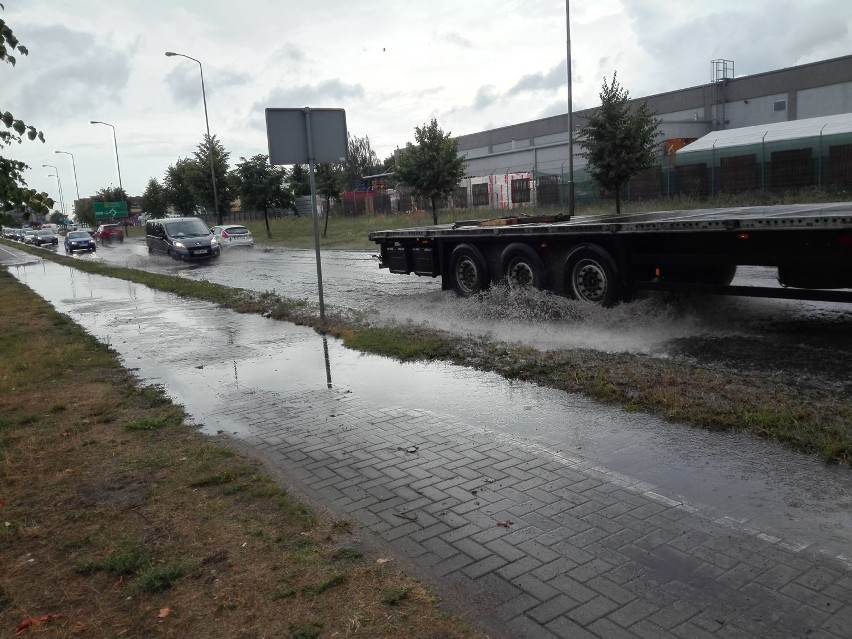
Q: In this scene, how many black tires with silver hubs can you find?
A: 3